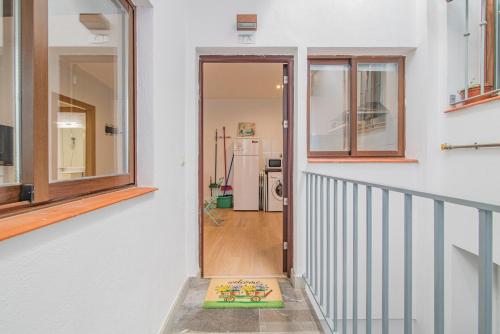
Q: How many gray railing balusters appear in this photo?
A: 13